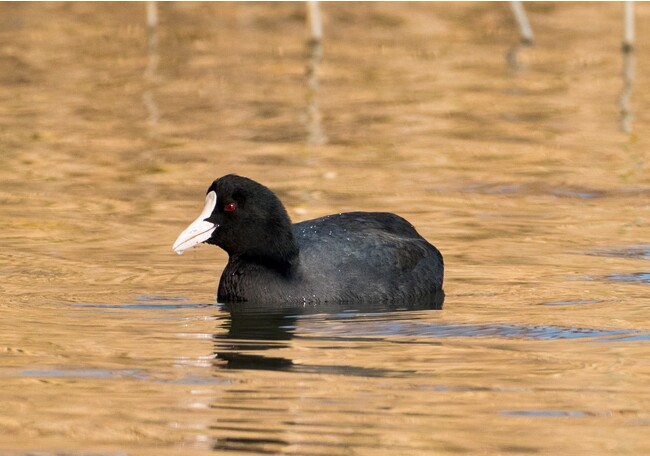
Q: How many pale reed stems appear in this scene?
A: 4